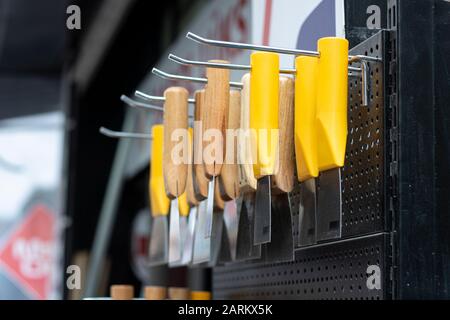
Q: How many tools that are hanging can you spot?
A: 13